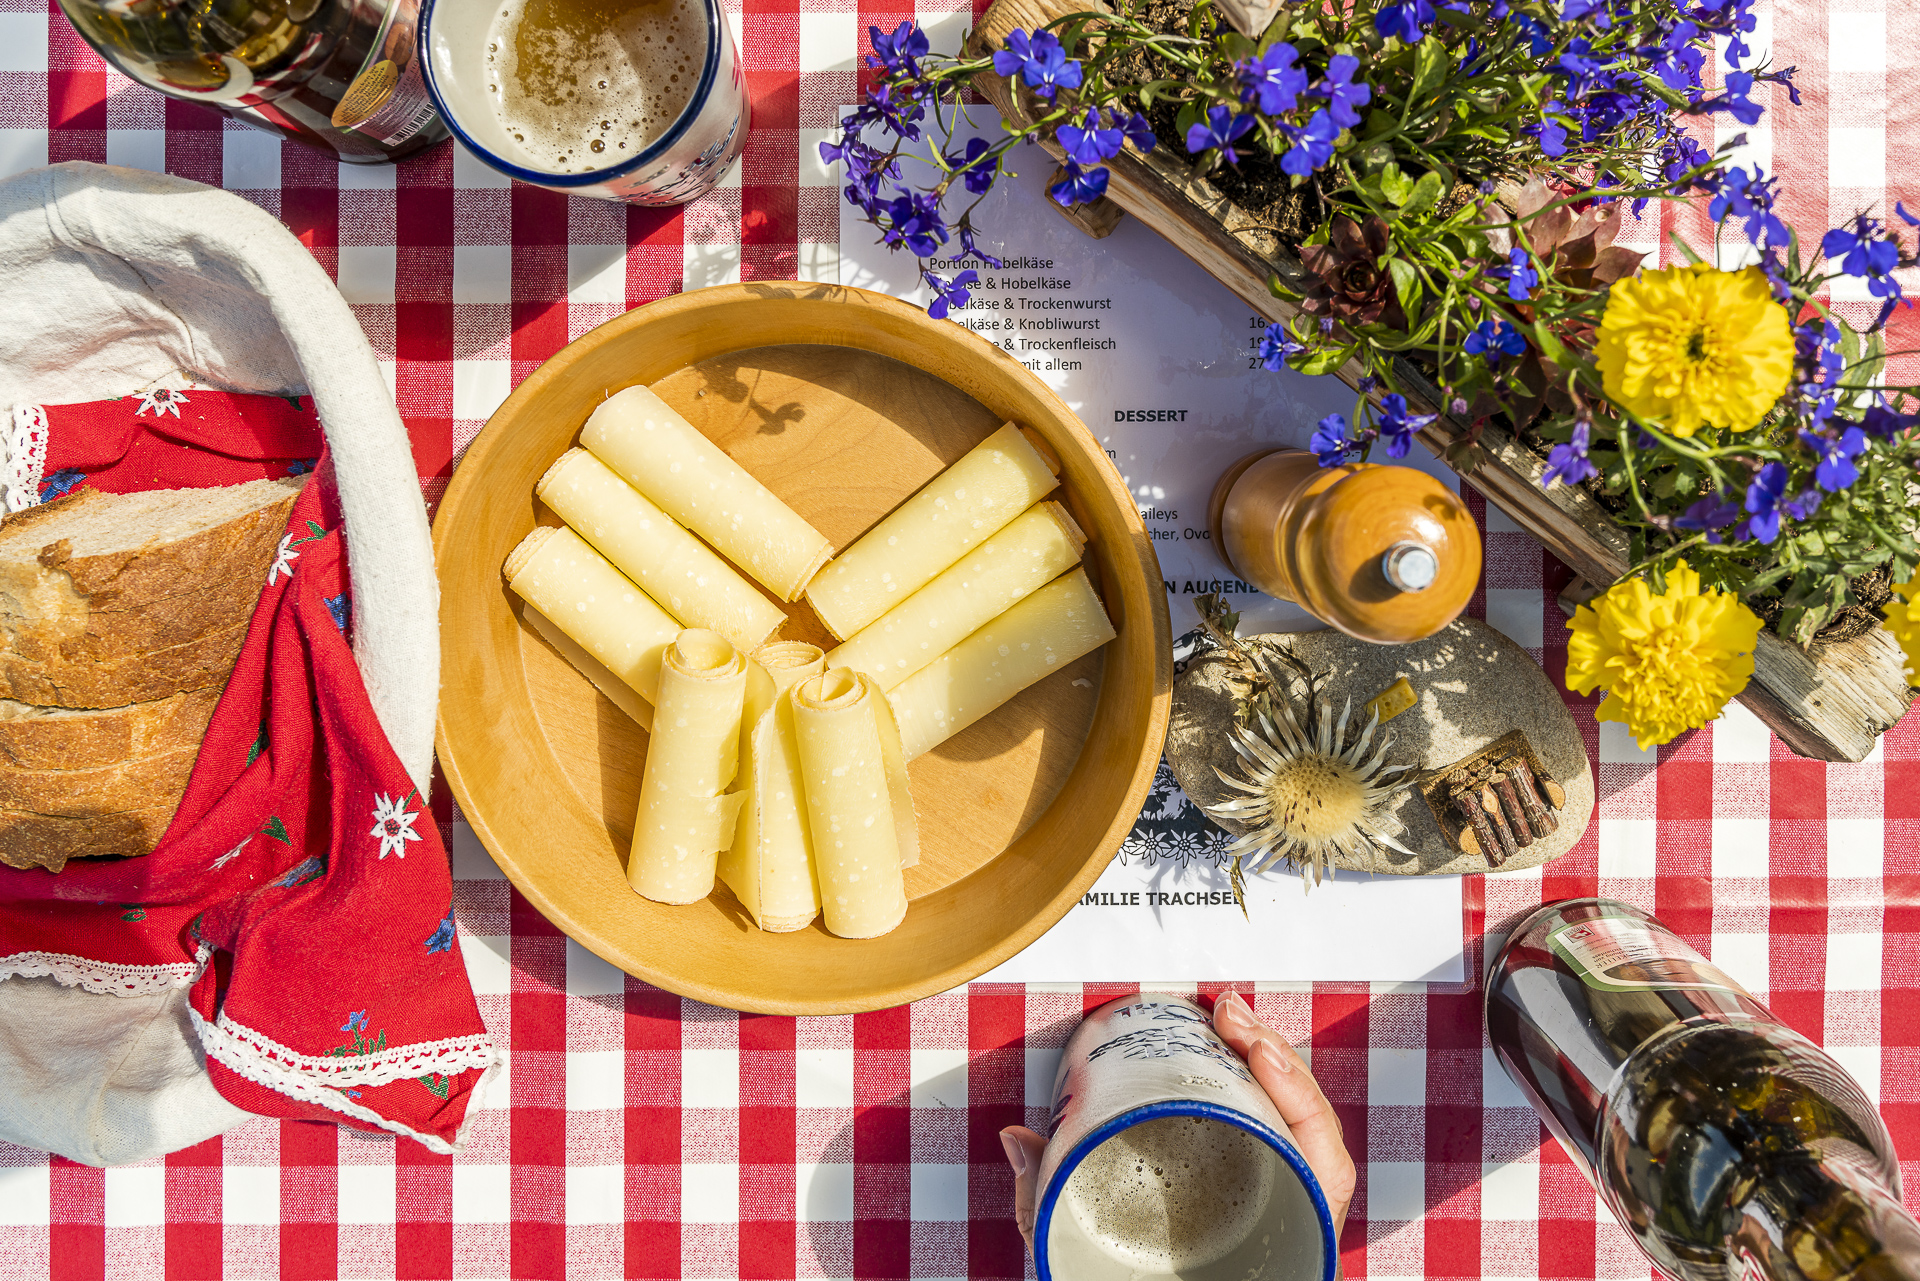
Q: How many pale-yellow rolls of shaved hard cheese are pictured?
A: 9